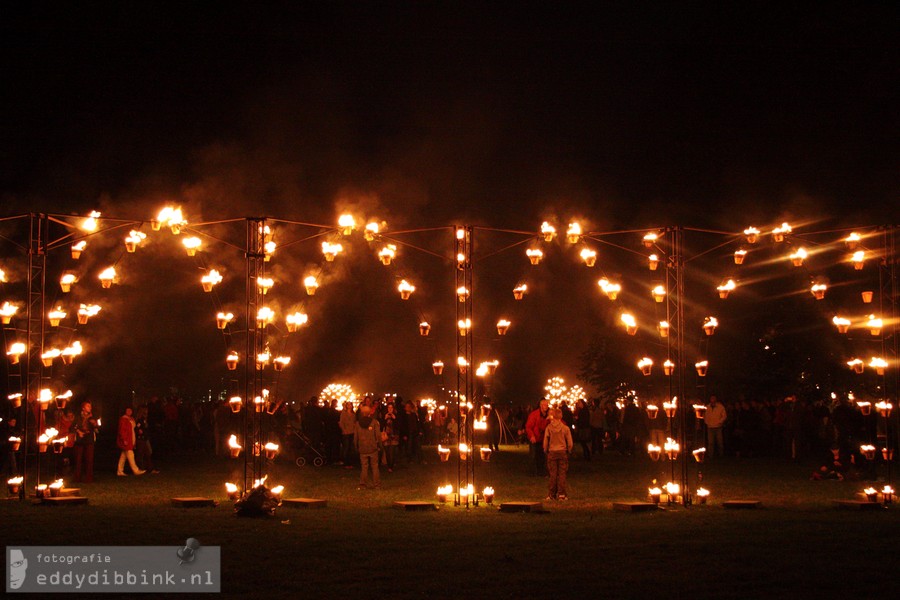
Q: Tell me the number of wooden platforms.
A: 8